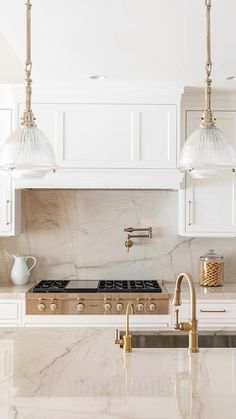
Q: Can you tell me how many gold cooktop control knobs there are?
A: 7